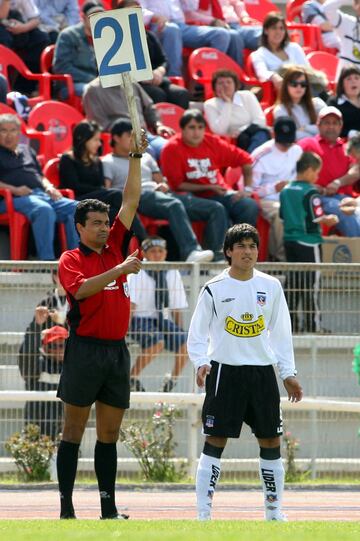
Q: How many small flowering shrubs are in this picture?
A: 3